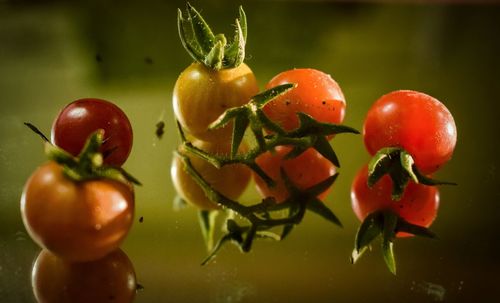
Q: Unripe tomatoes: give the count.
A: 1